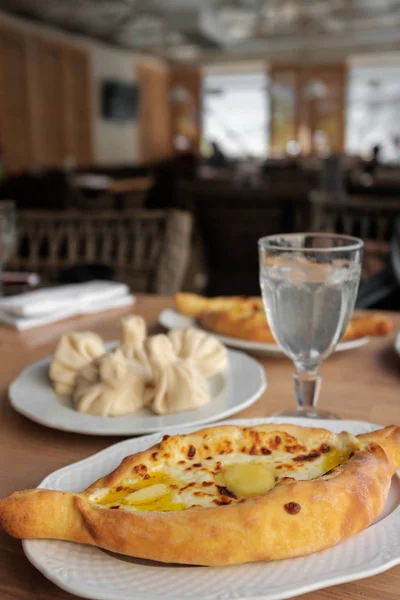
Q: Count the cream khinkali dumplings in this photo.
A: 5